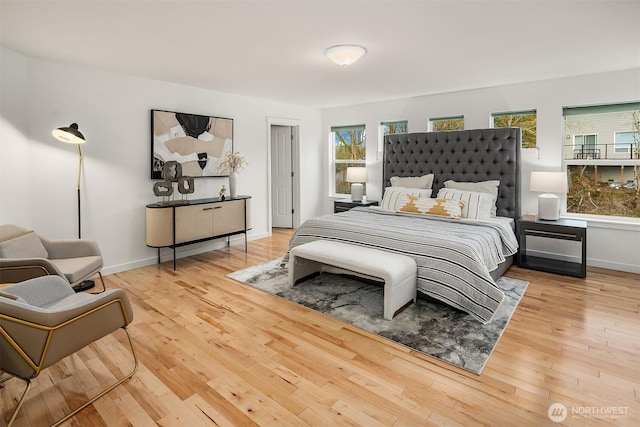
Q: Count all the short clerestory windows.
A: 3